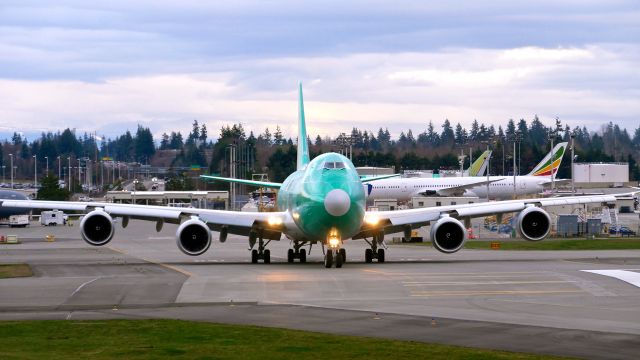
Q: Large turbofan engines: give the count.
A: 4